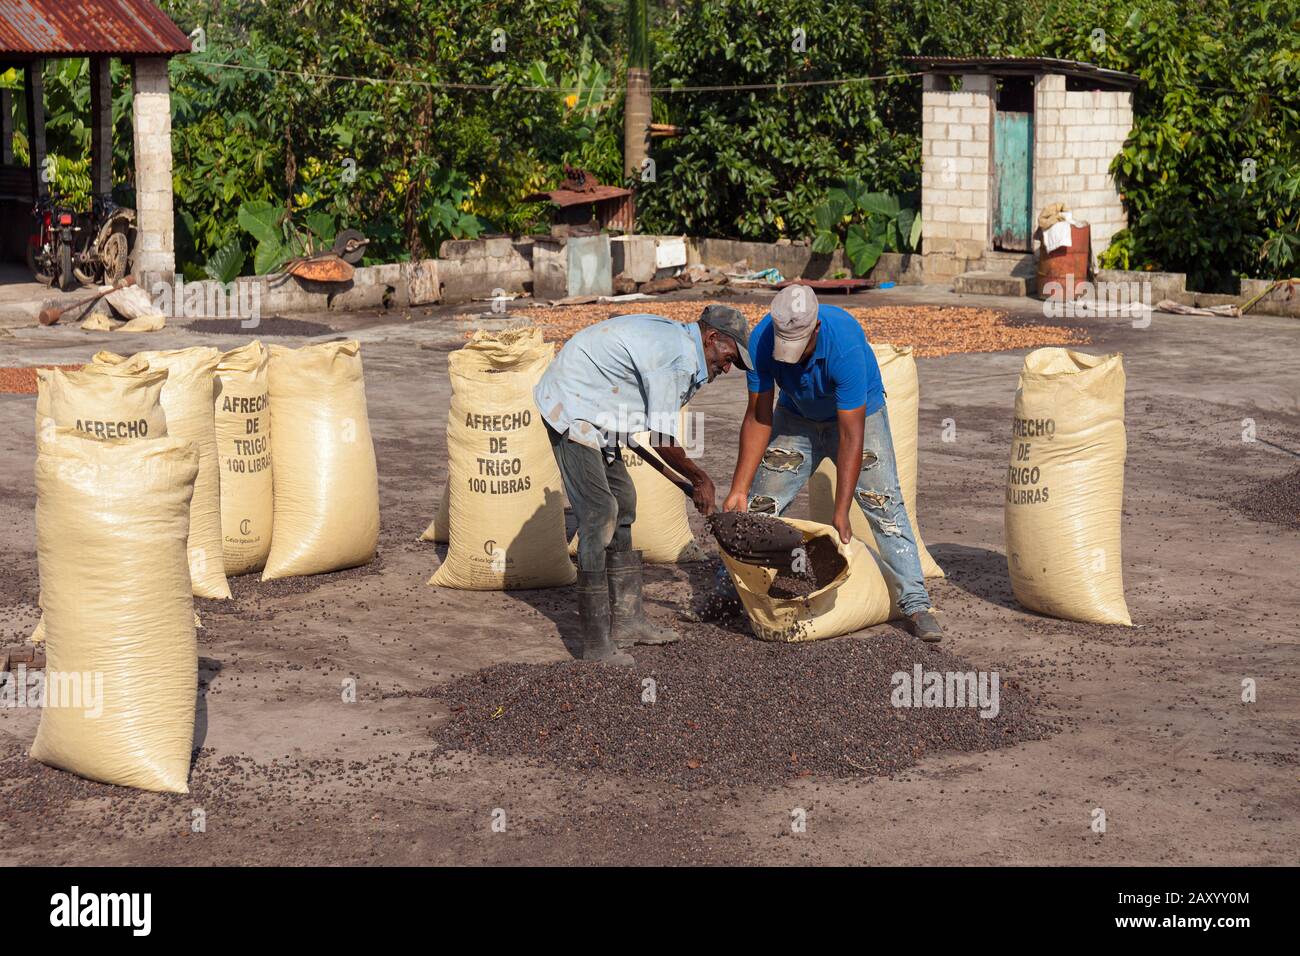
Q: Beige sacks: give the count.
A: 11